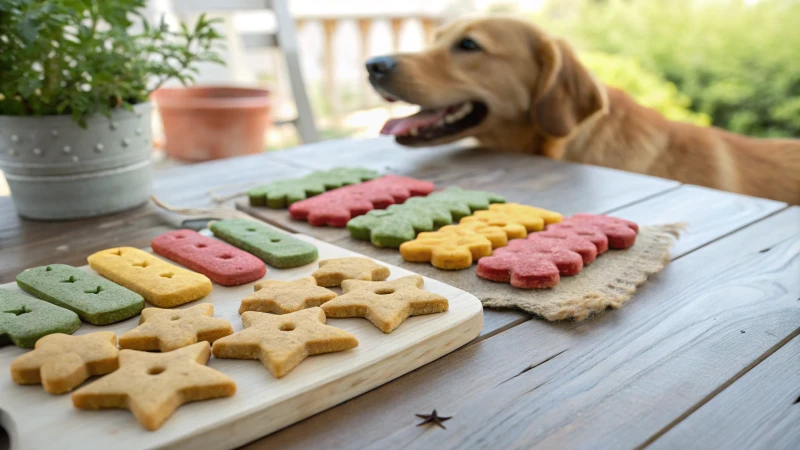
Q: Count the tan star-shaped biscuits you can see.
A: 7